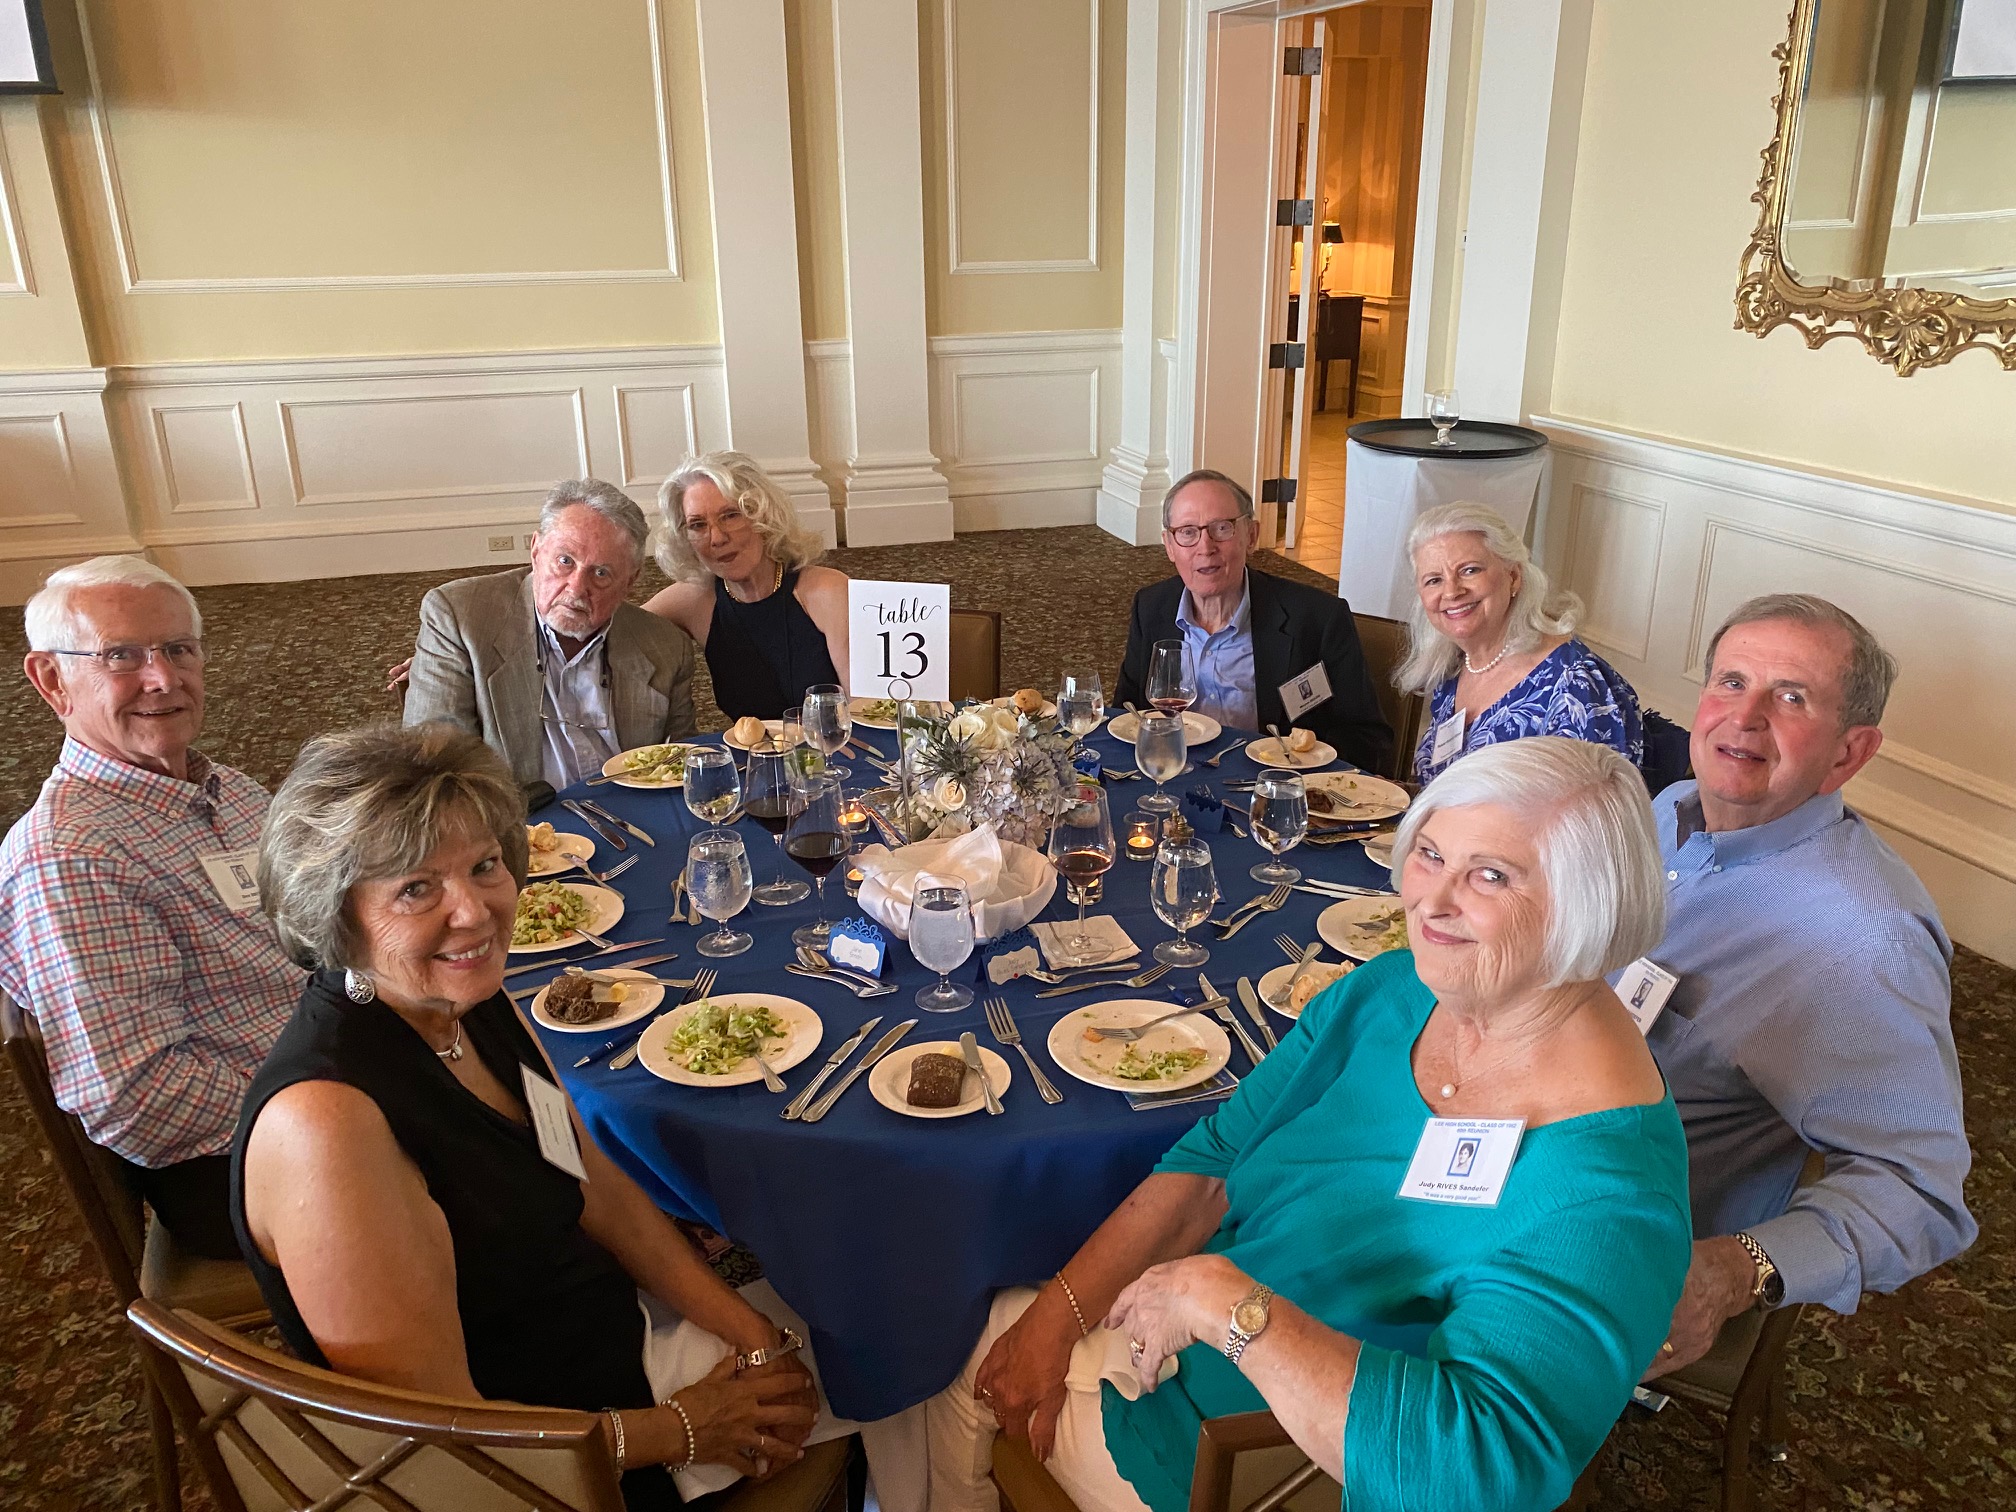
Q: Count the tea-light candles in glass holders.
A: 4